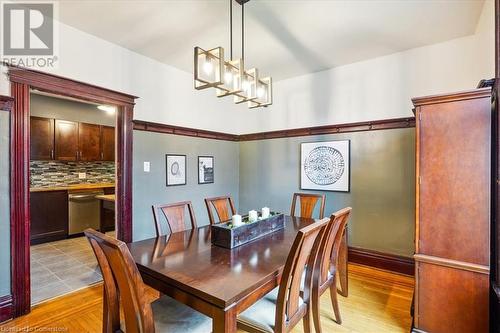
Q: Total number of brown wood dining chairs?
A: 6